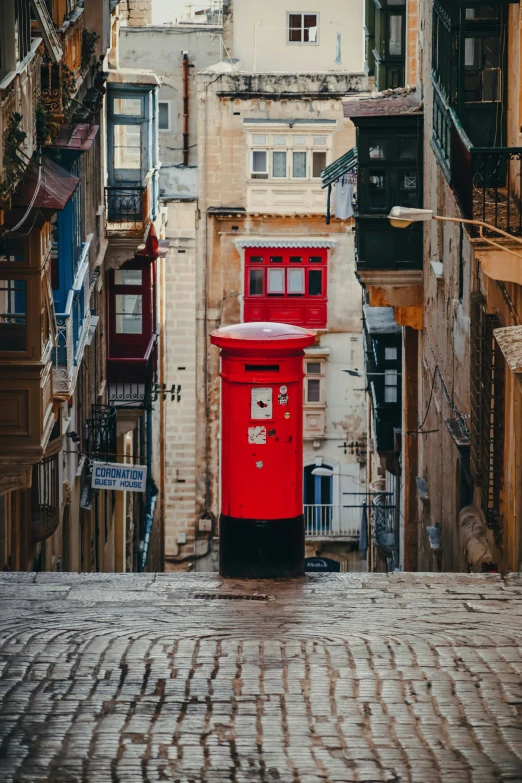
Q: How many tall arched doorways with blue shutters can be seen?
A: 1